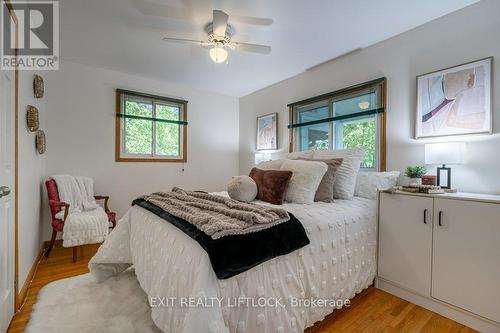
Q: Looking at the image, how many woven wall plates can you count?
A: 3